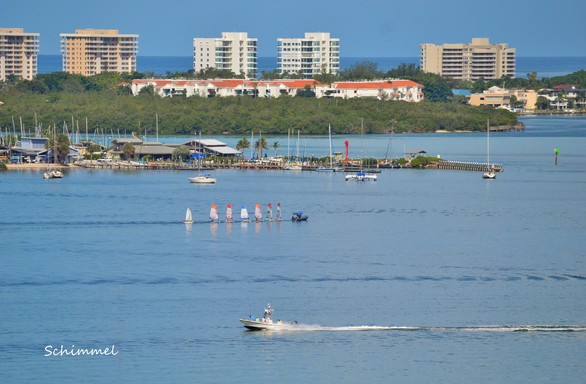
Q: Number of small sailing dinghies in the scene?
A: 7